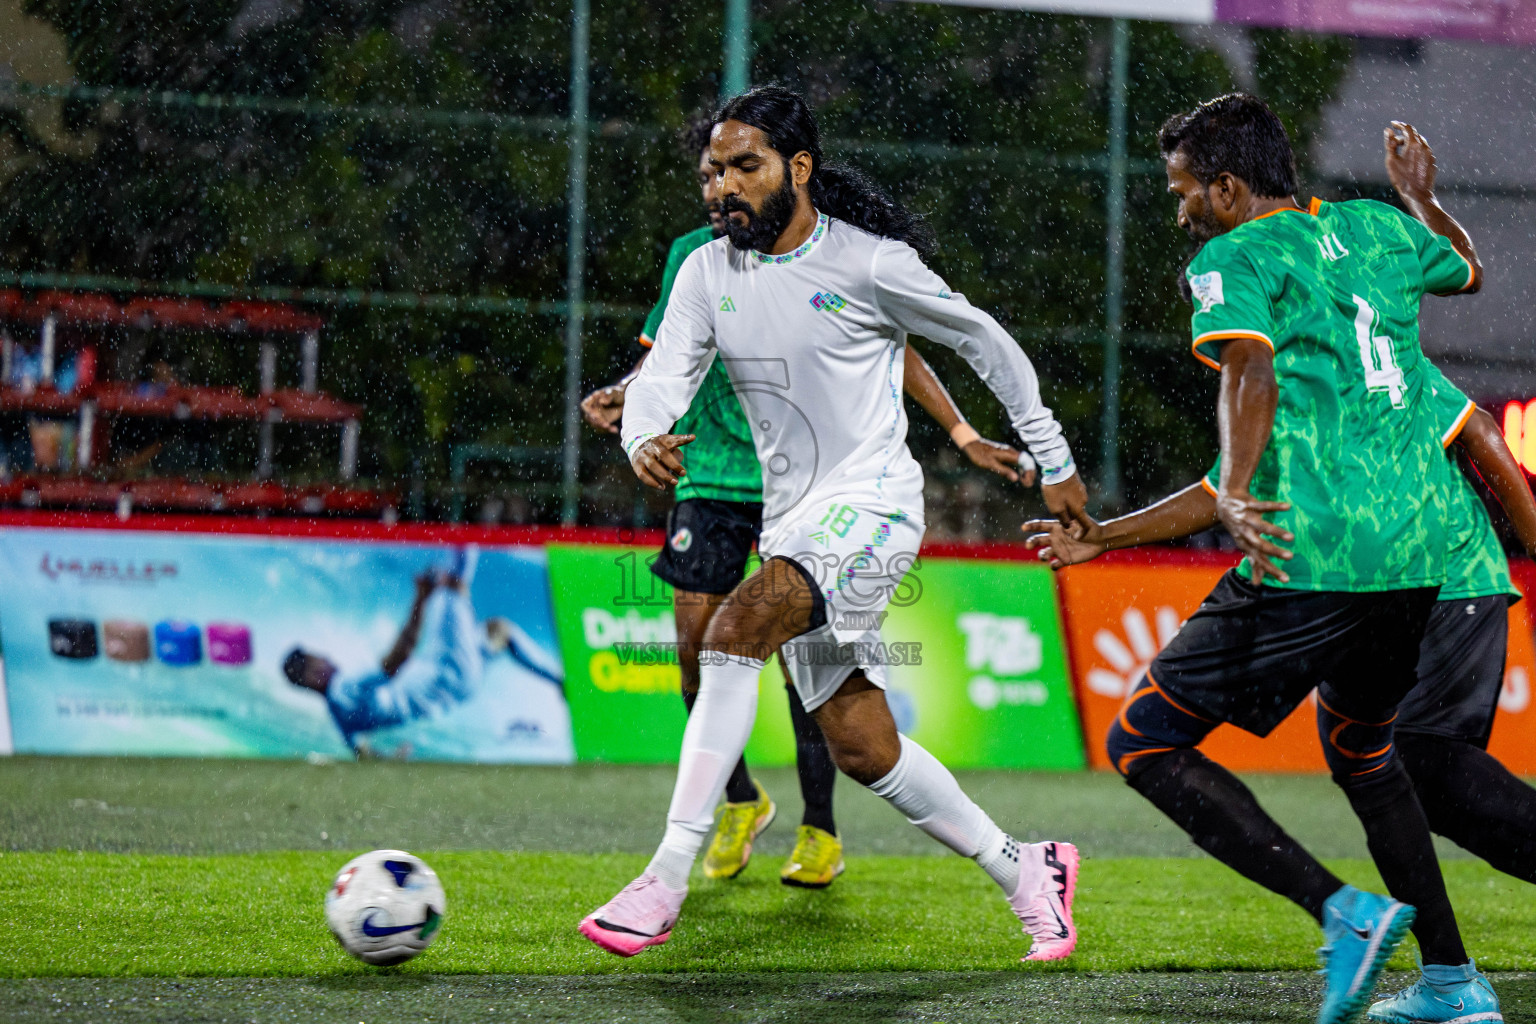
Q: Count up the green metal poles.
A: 3